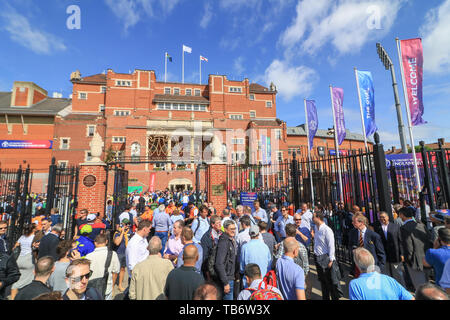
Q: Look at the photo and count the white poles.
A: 7